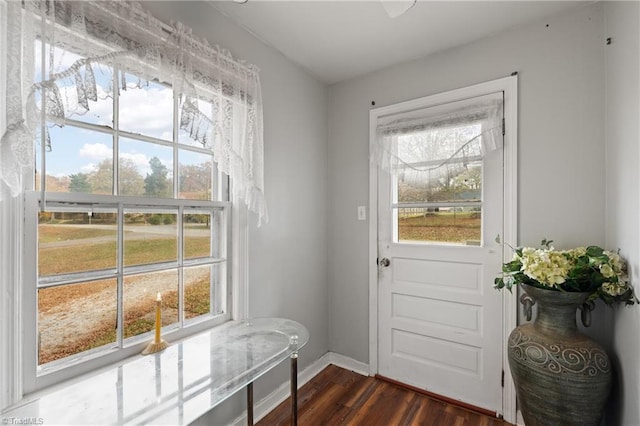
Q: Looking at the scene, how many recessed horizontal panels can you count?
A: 3